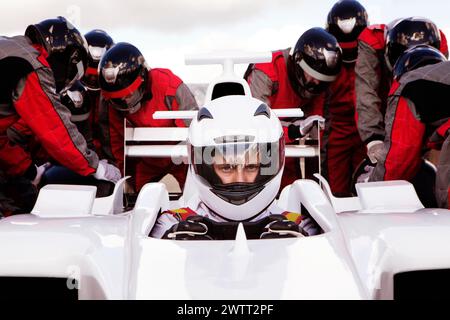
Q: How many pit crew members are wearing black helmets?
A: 8